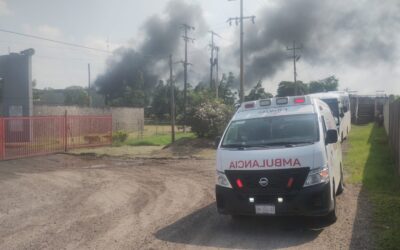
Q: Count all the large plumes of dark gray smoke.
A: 2